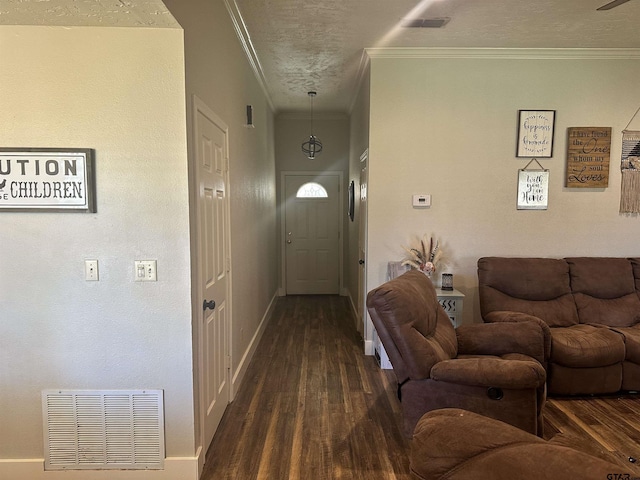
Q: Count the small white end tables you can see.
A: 1